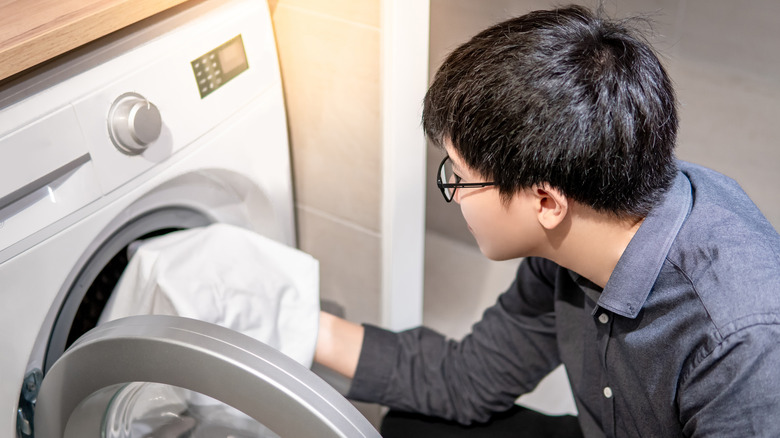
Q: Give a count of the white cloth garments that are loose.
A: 1